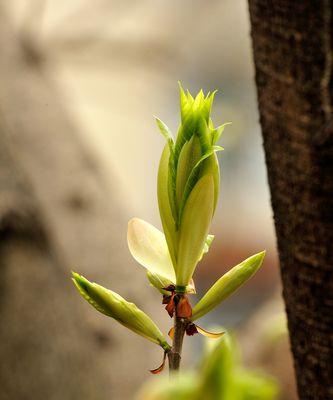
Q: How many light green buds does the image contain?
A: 3